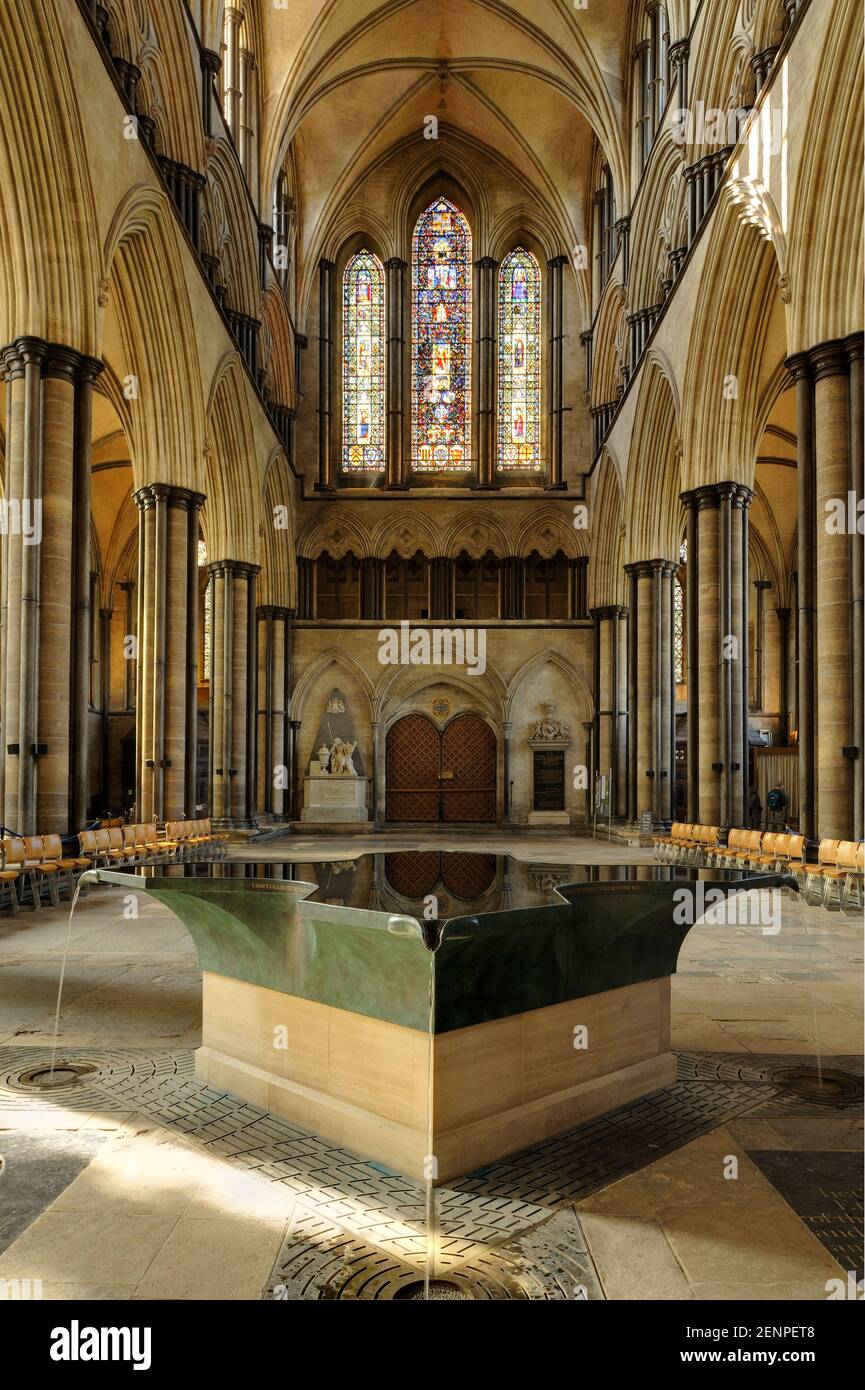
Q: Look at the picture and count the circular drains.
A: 3